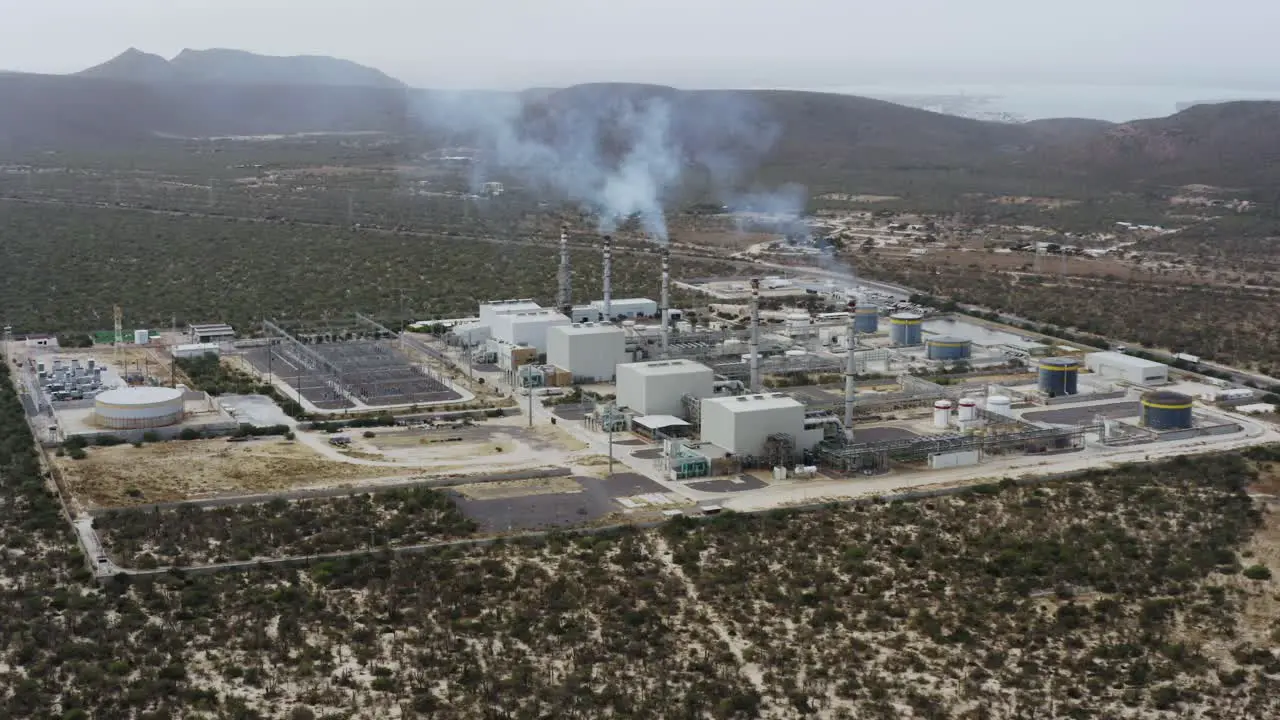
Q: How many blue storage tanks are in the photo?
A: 5